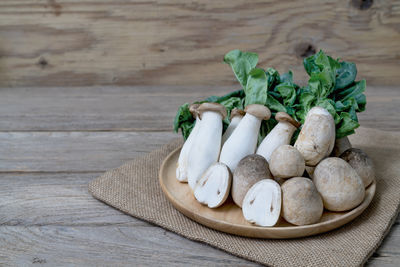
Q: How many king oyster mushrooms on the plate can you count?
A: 5